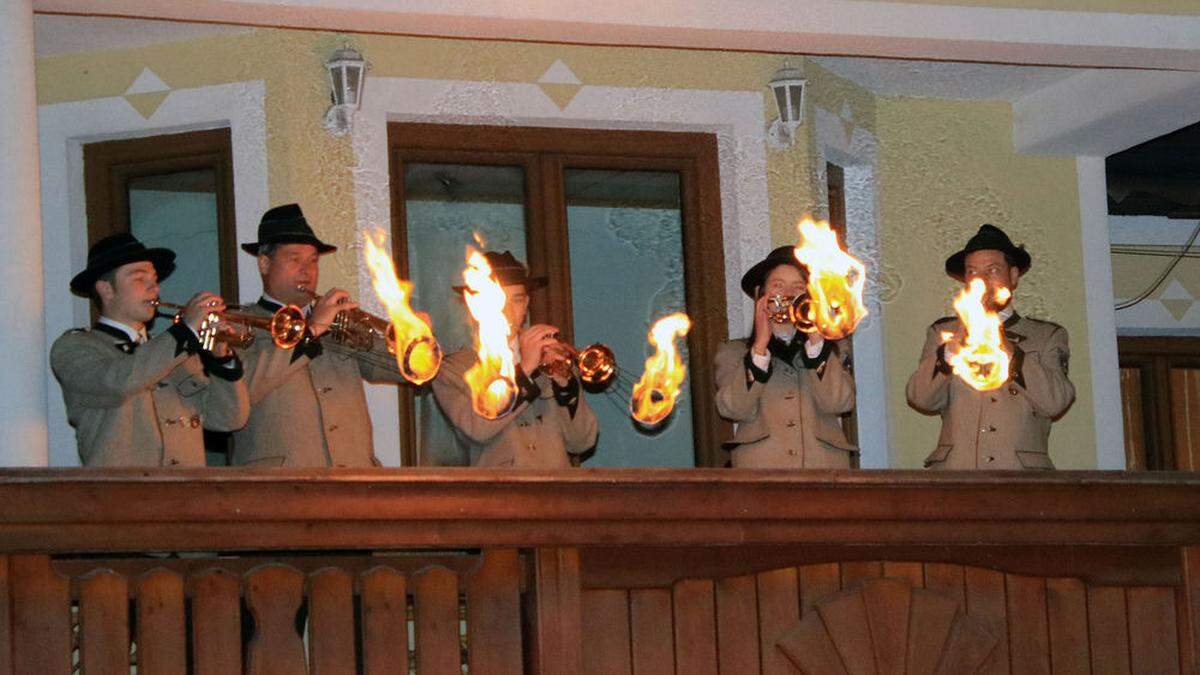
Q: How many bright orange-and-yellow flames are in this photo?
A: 5